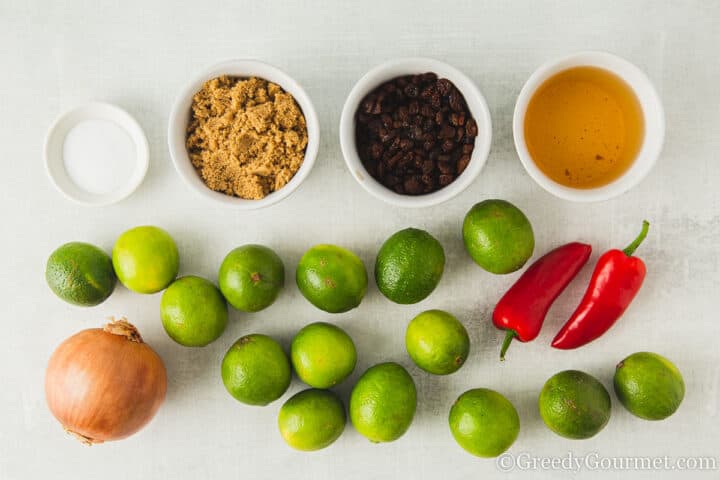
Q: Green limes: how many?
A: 15